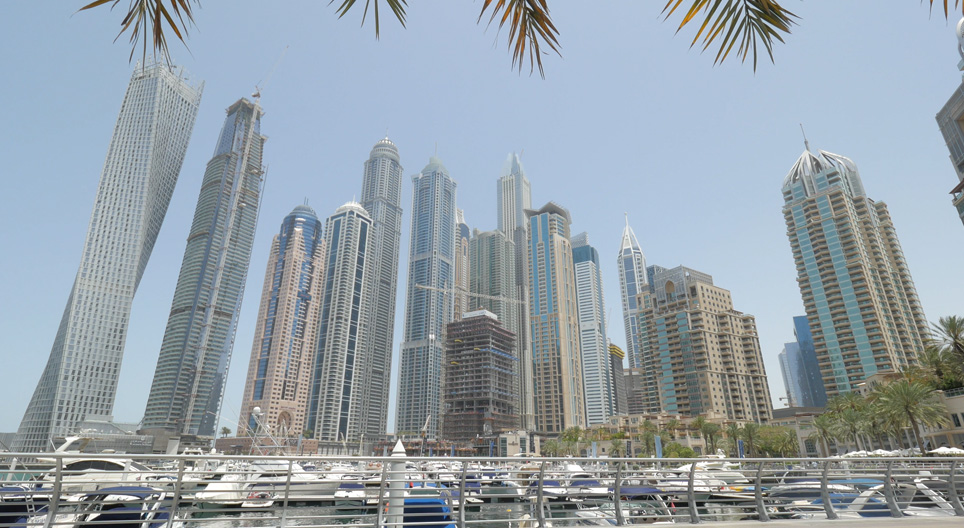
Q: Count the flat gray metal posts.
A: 12